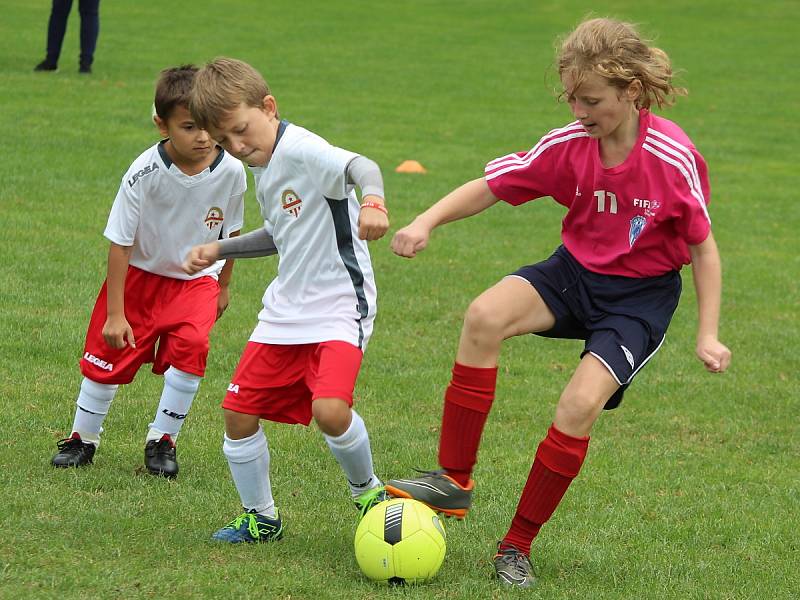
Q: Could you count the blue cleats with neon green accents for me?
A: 2